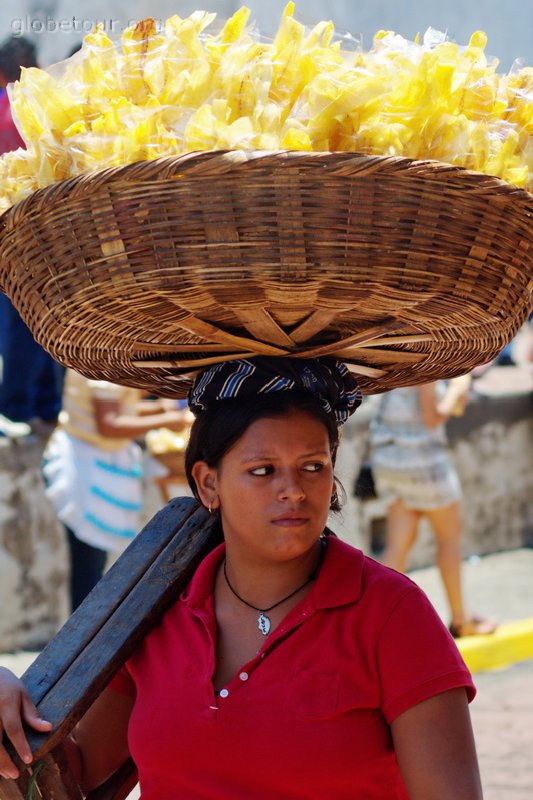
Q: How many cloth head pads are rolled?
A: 1